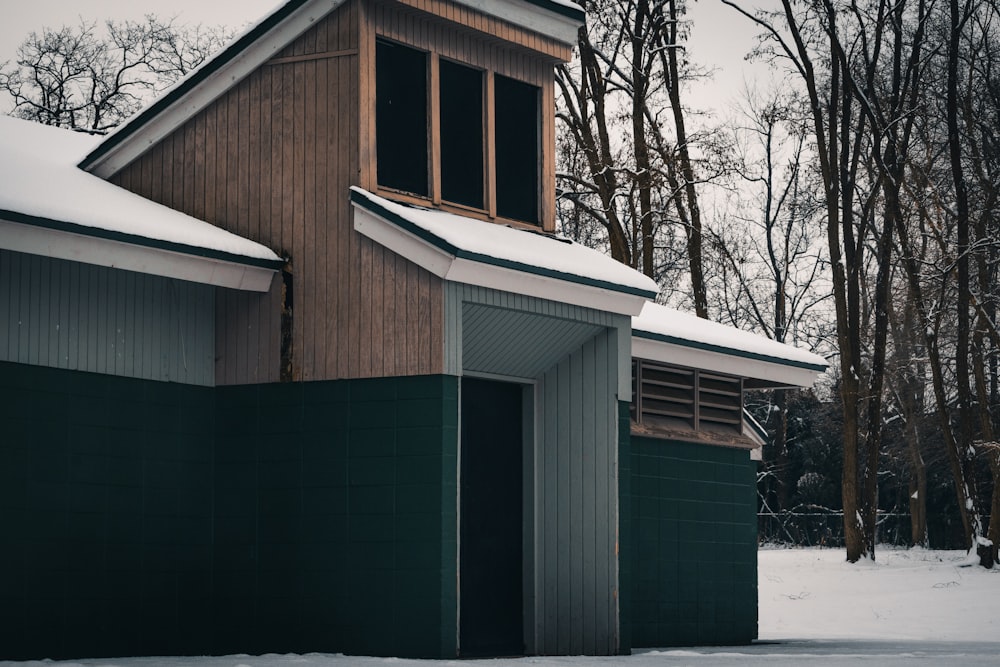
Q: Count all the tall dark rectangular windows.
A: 3